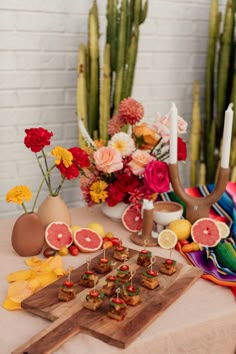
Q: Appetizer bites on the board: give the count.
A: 12